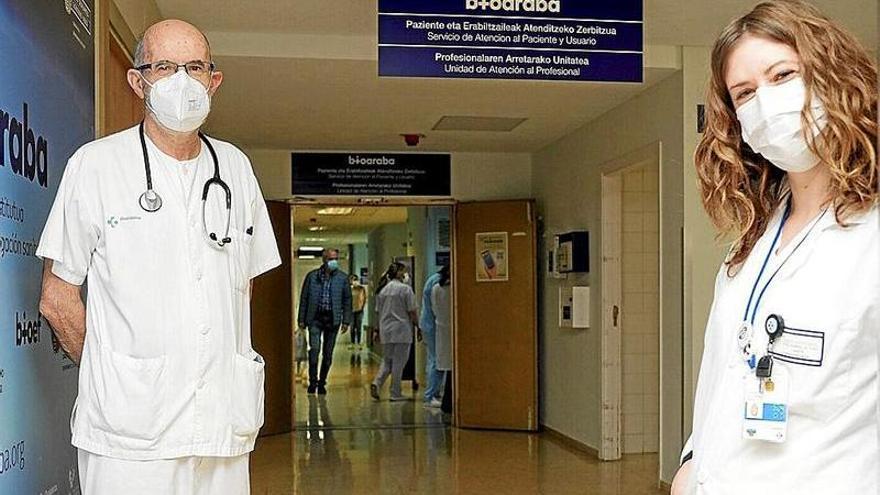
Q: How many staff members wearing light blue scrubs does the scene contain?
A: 1